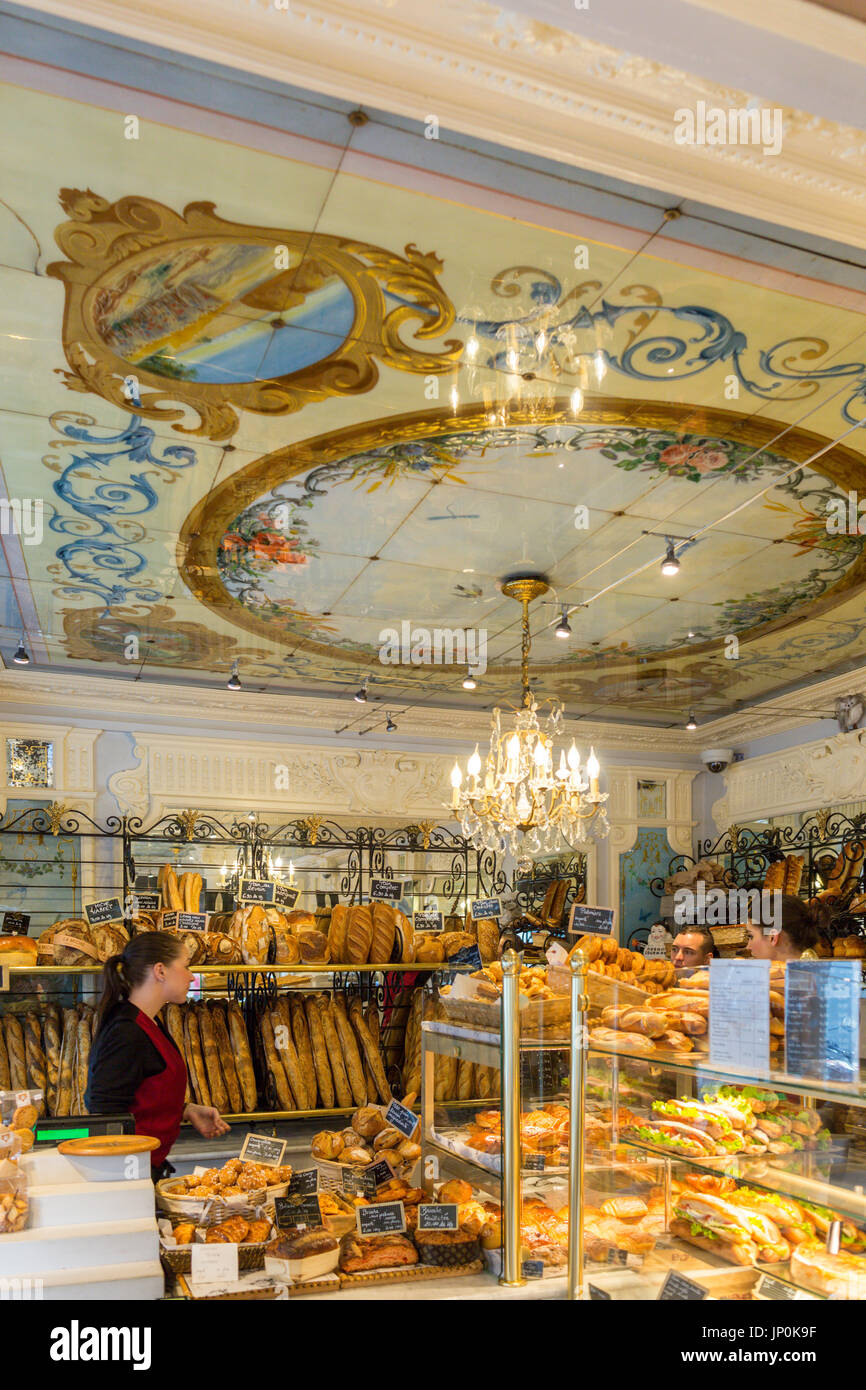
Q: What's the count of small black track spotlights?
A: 8